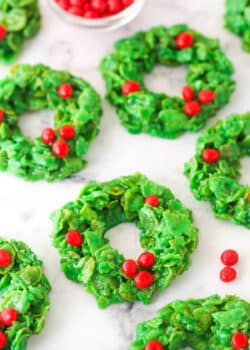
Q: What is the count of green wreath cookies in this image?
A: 8